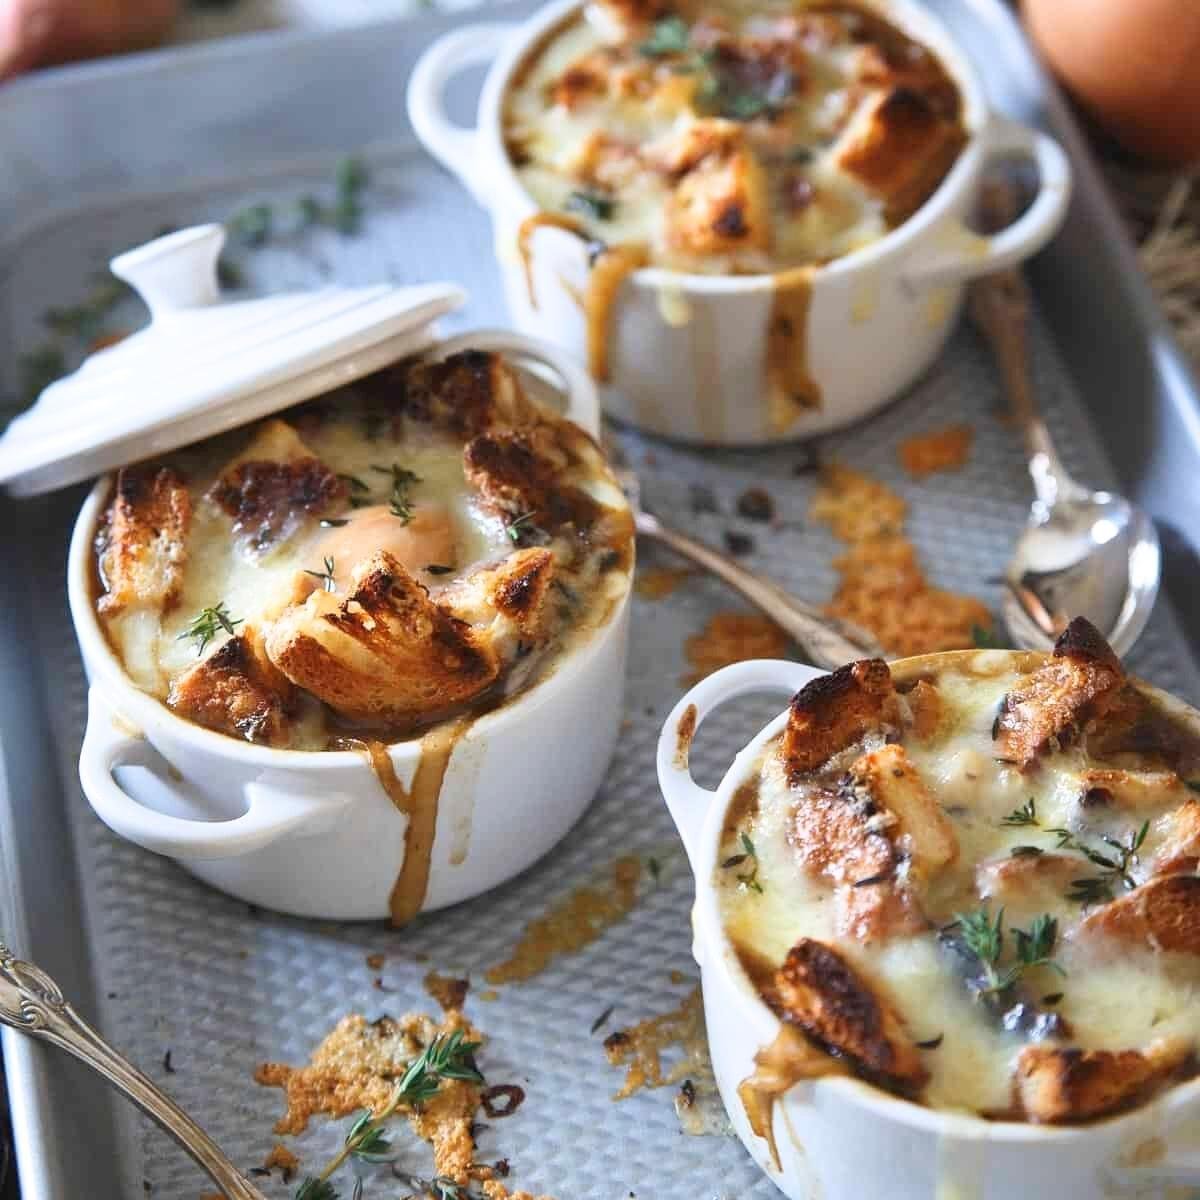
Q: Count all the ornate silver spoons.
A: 3